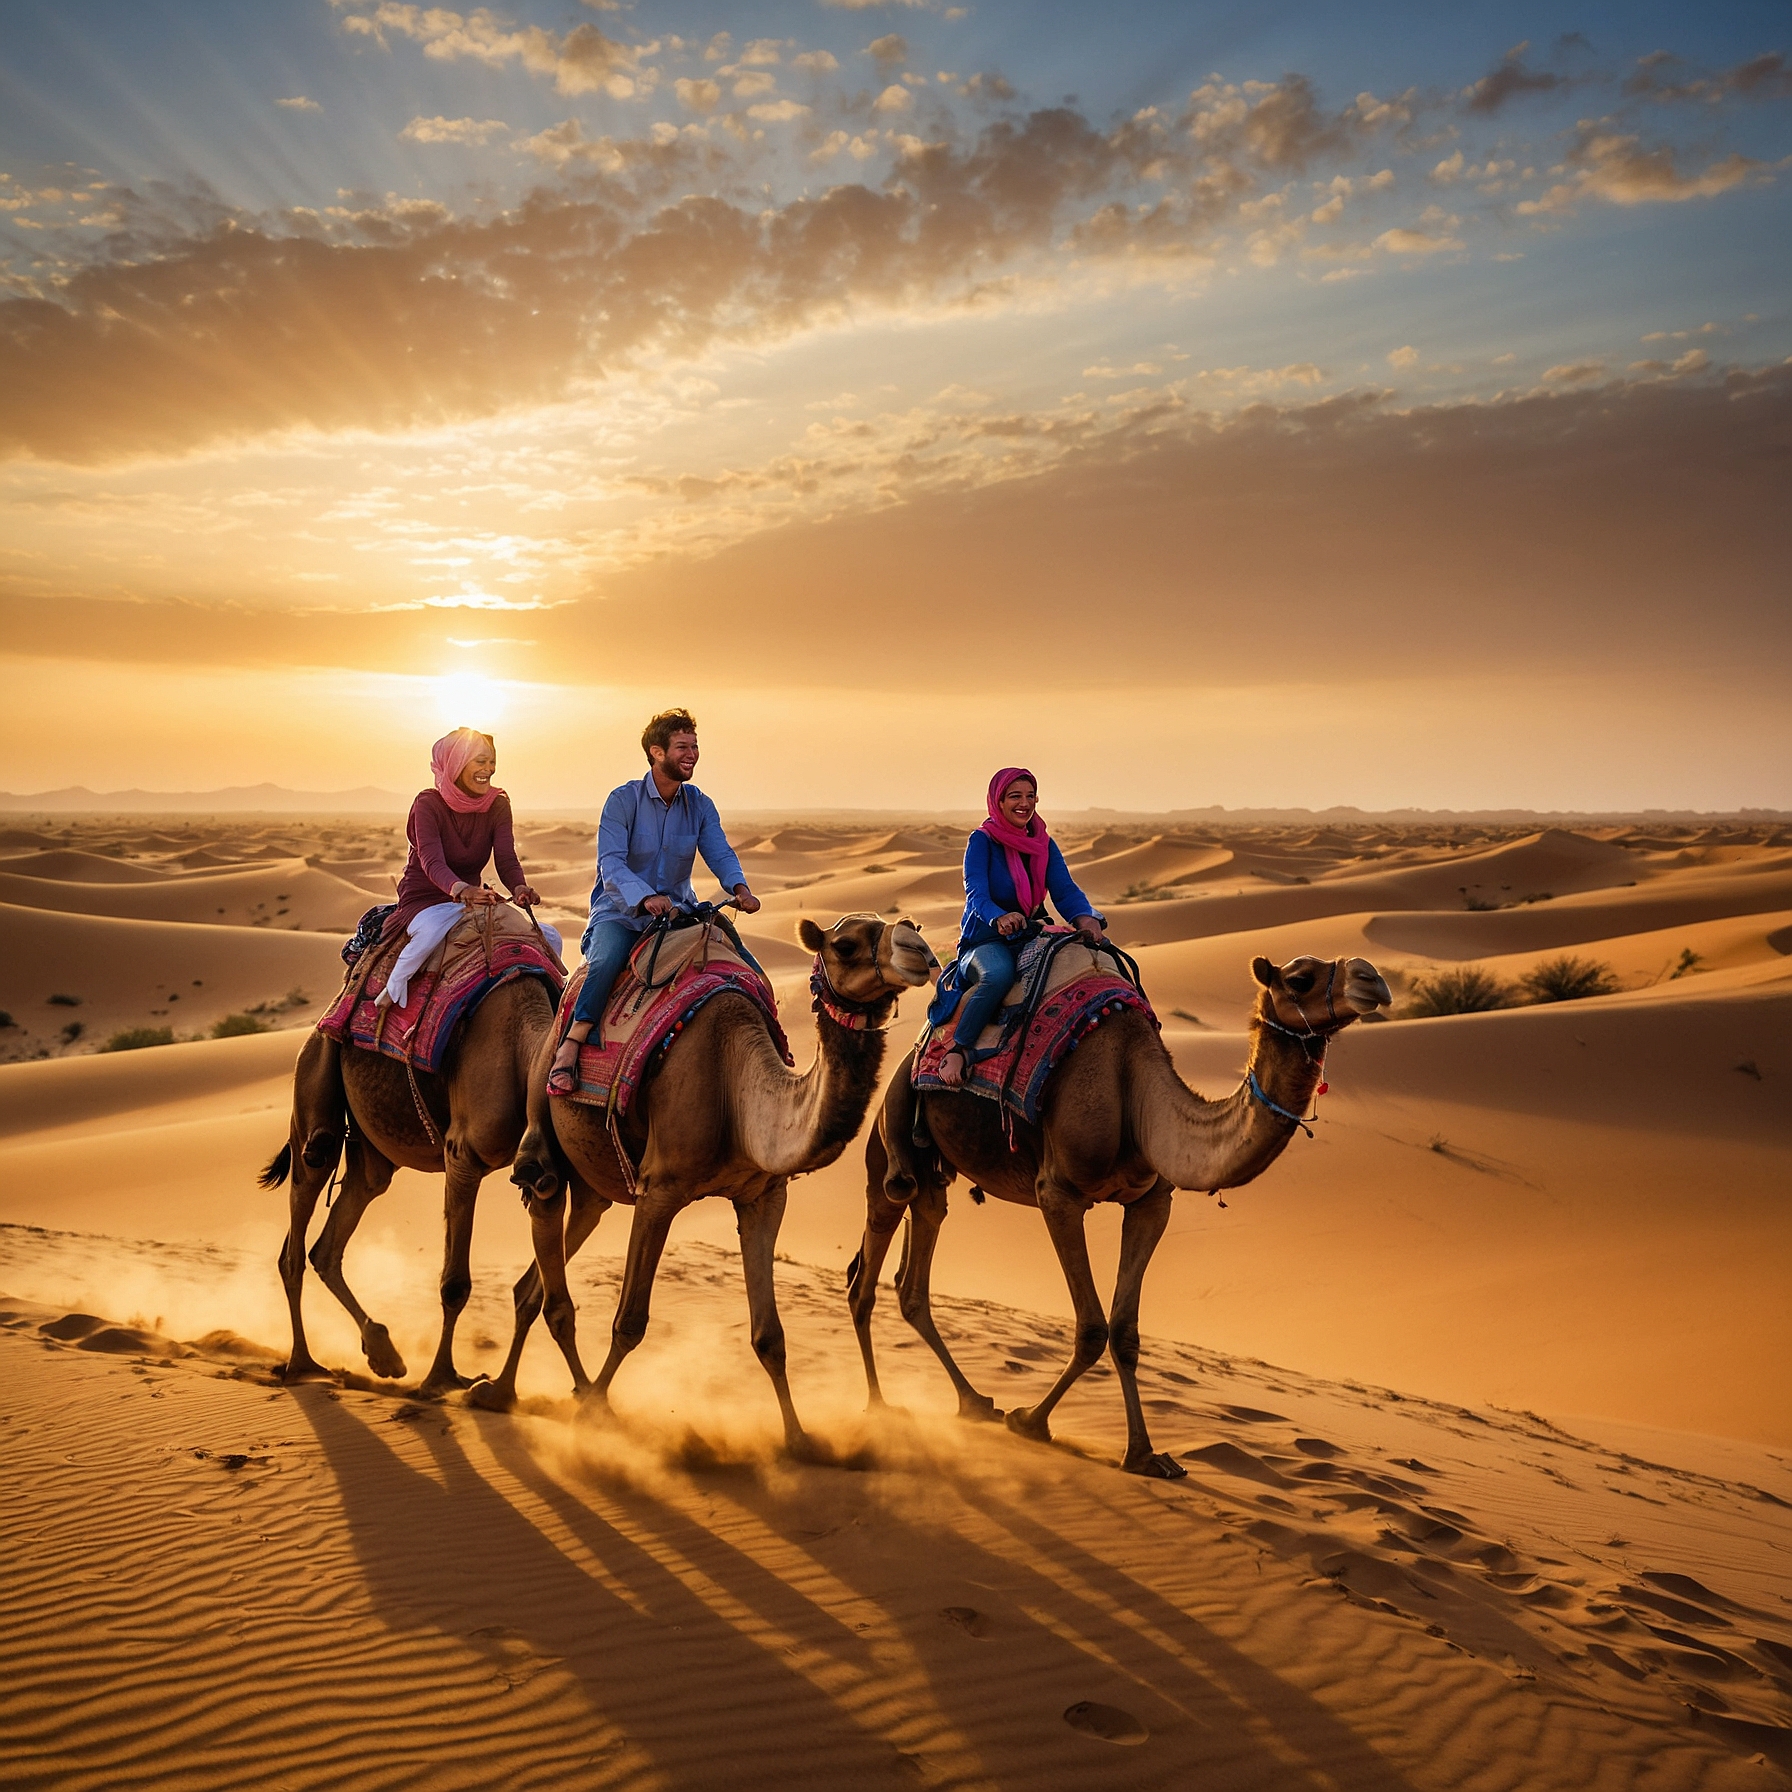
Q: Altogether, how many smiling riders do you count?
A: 3